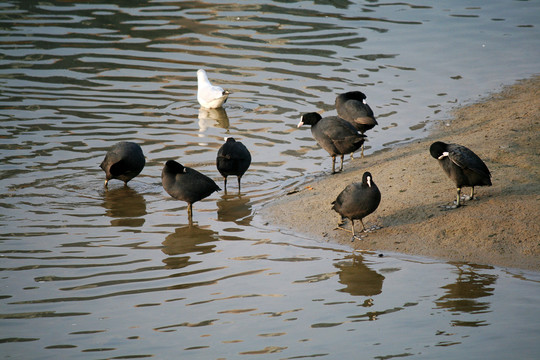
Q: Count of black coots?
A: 7